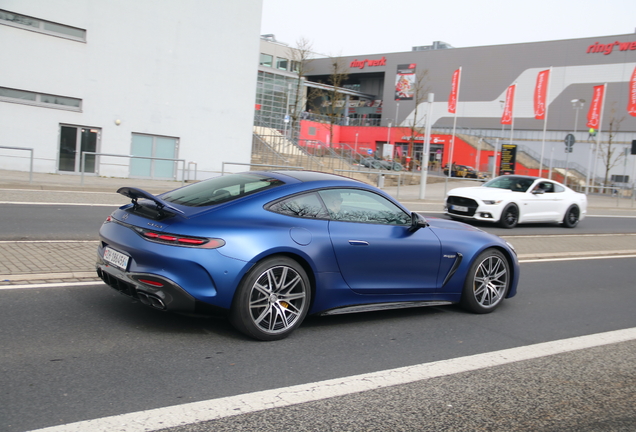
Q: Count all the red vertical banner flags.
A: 5